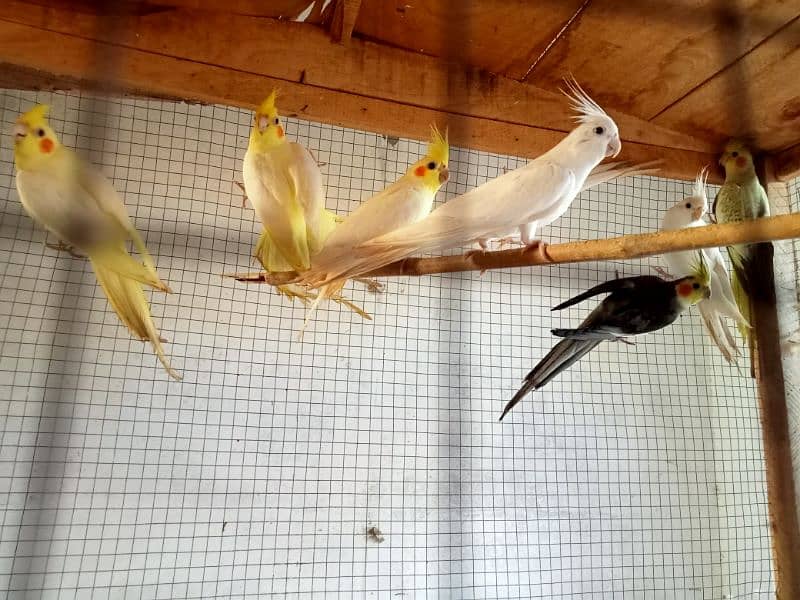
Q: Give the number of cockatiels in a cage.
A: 7